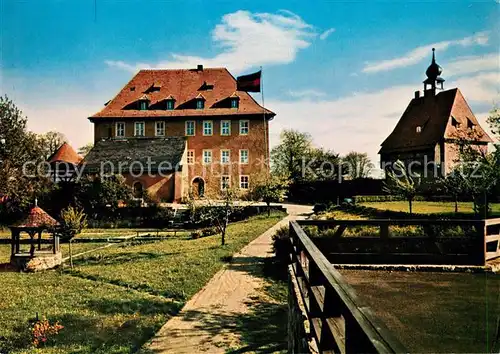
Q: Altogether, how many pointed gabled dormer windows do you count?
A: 4